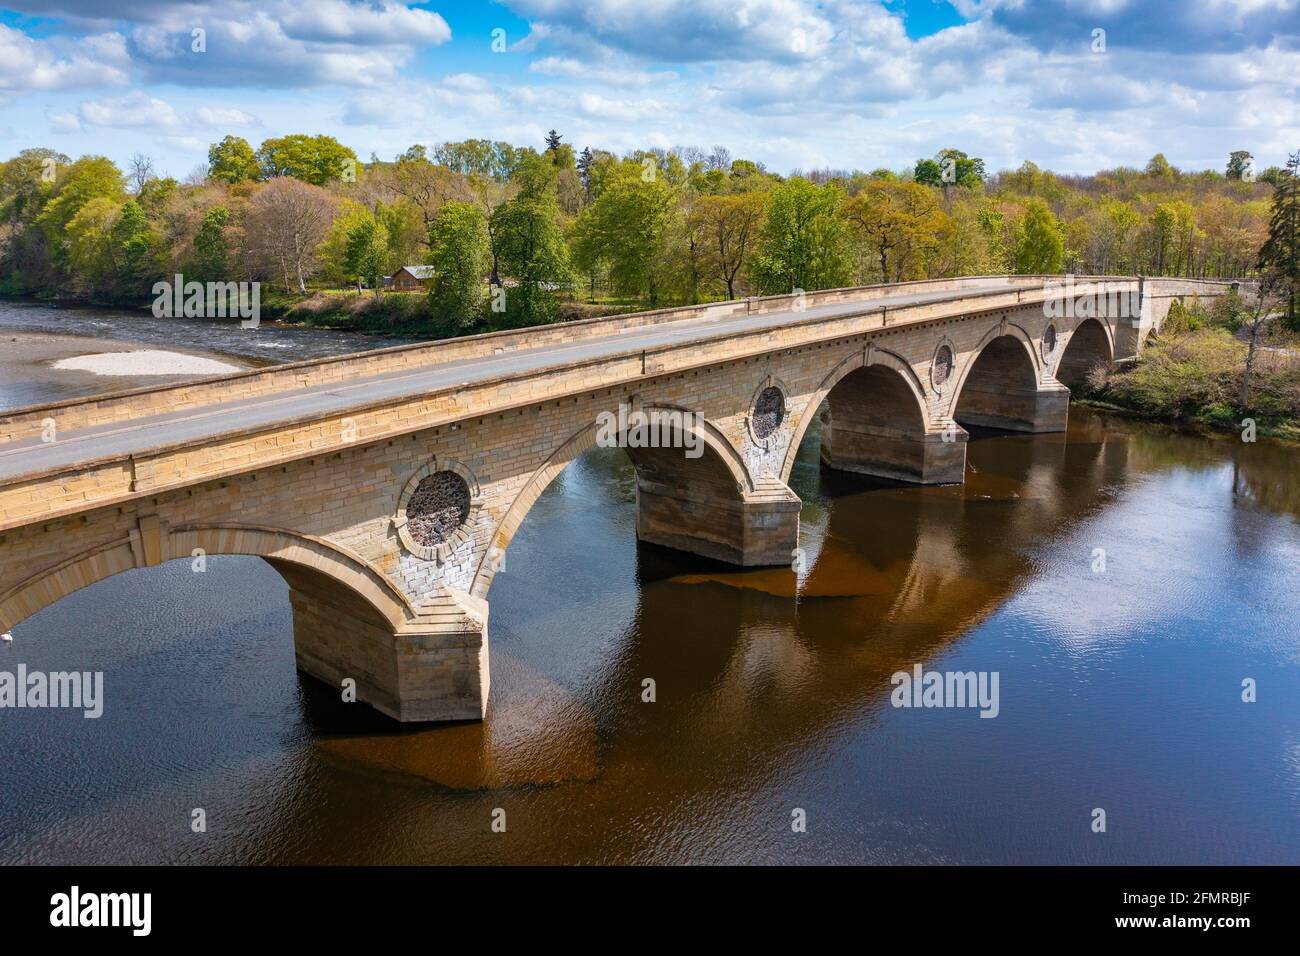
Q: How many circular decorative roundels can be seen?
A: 4